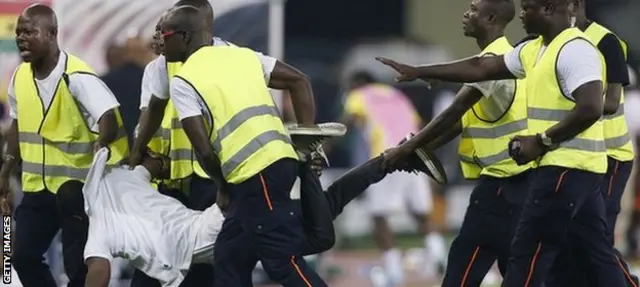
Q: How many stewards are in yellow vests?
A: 7